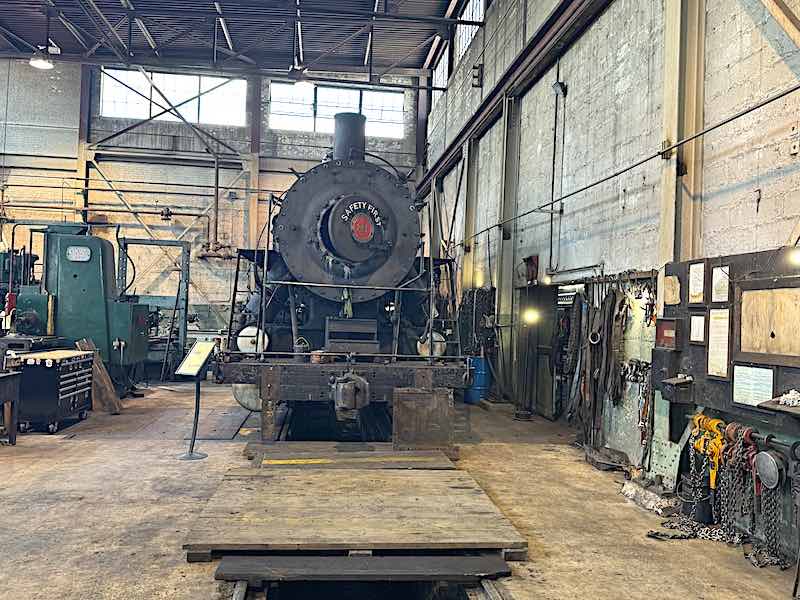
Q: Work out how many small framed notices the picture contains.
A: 5